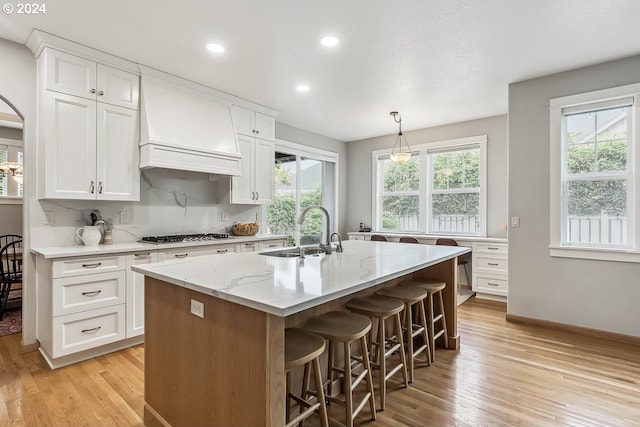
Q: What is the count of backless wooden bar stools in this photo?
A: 5